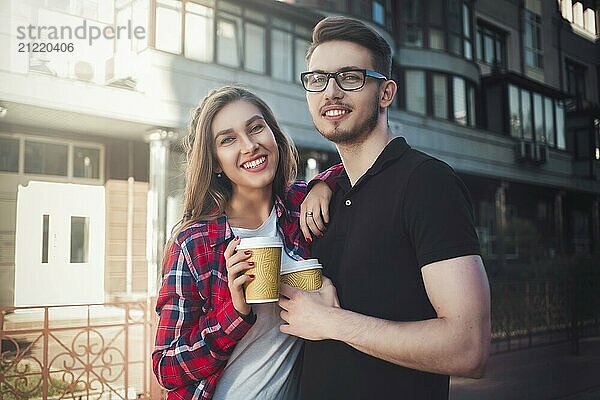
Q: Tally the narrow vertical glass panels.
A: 2